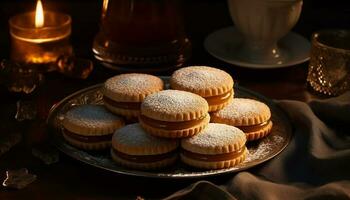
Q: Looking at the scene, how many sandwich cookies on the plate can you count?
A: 7